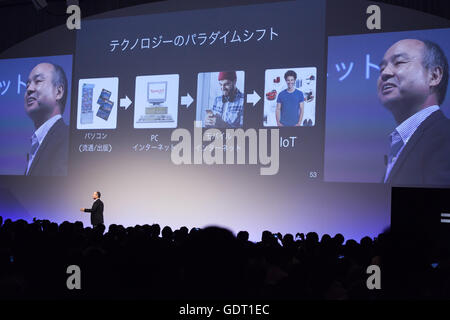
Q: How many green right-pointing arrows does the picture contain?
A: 0